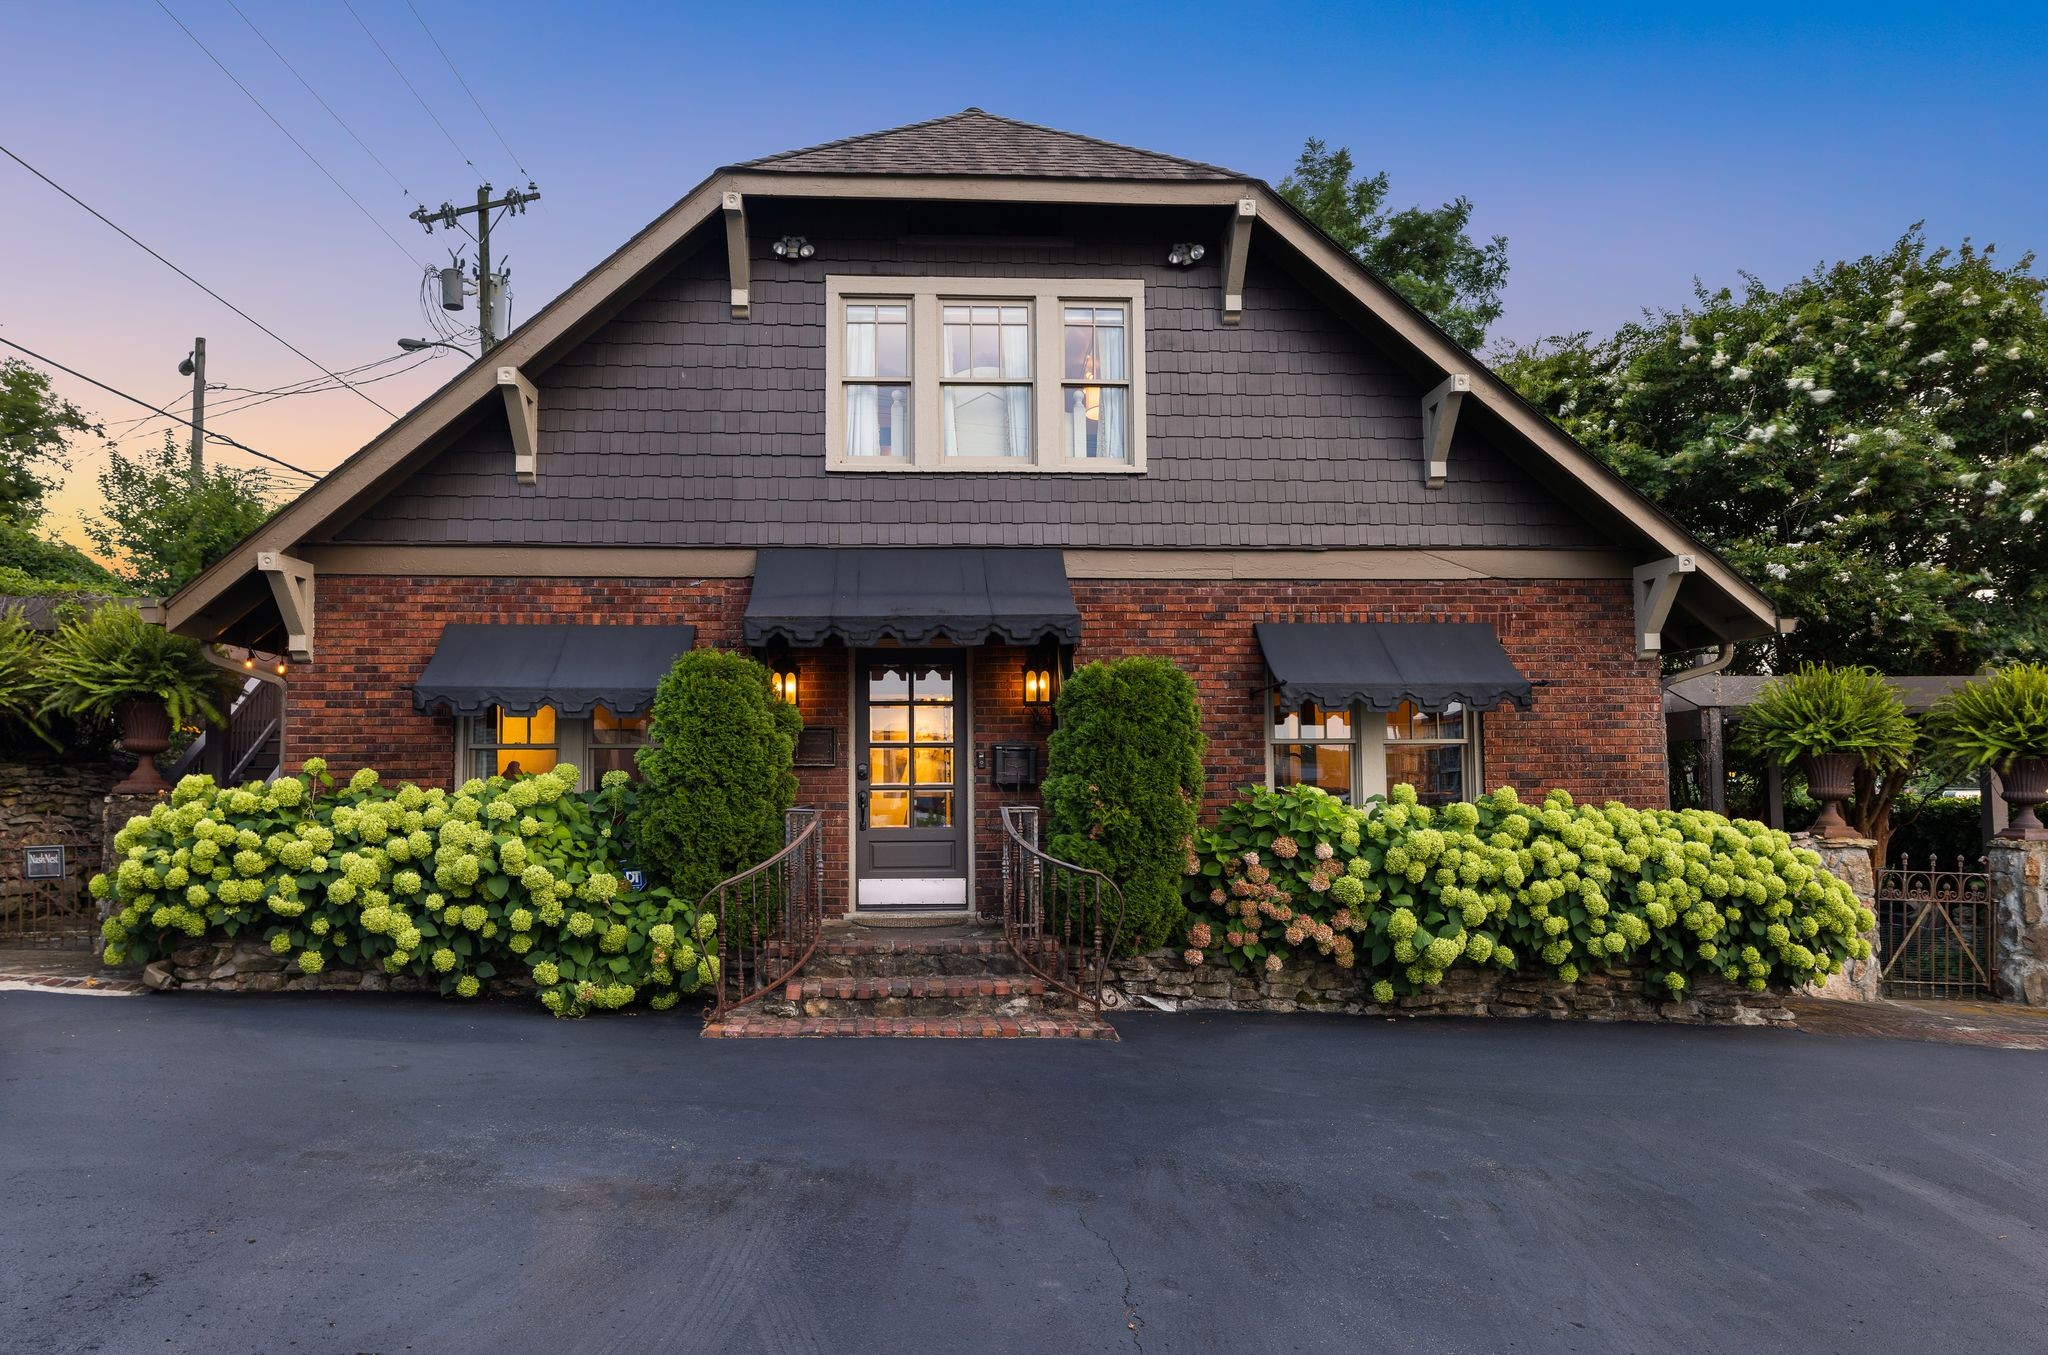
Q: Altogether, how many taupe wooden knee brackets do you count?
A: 6